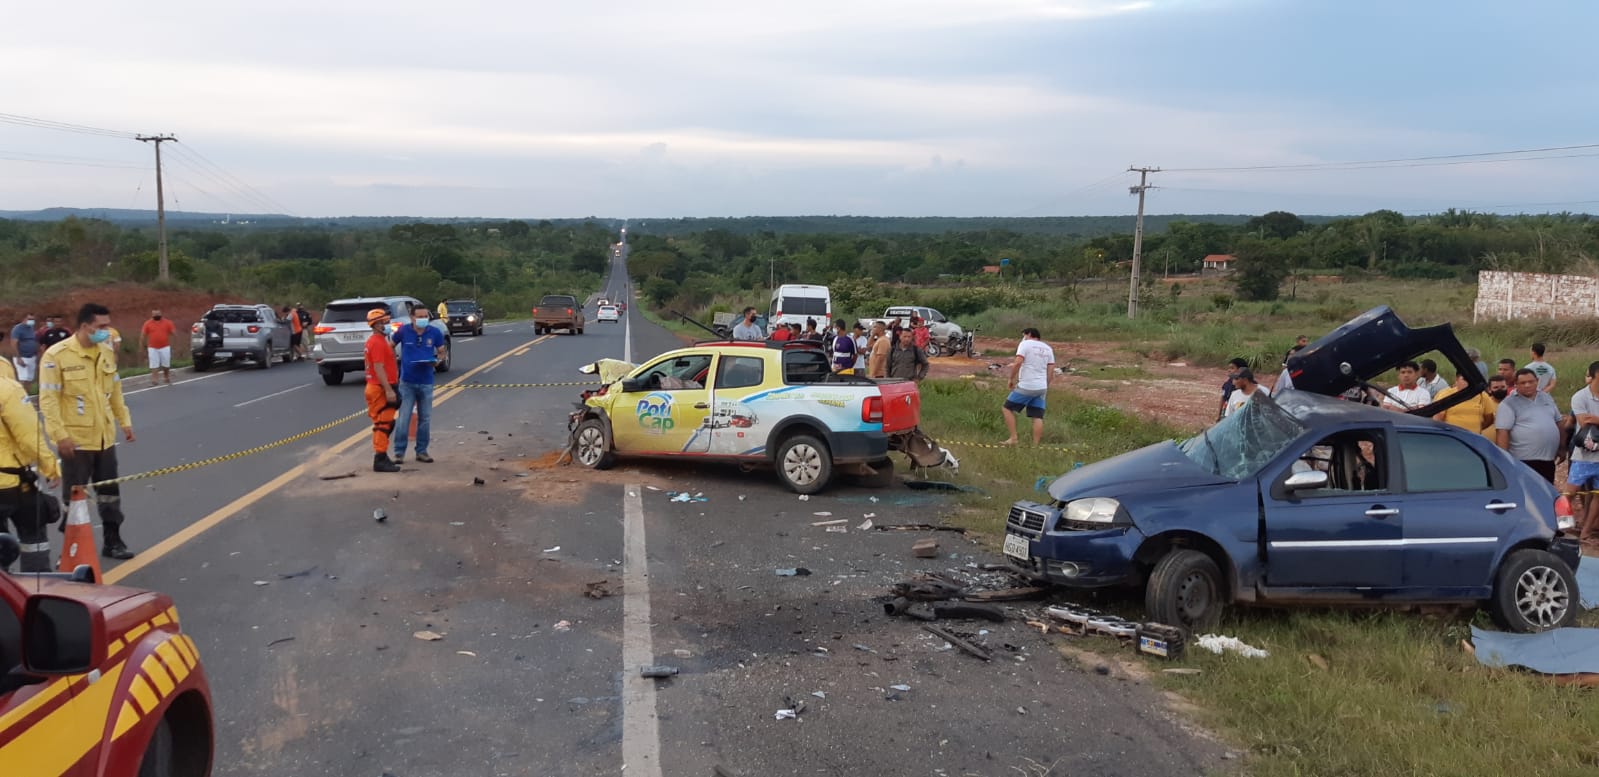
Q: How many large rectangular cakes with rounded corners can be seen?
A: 0